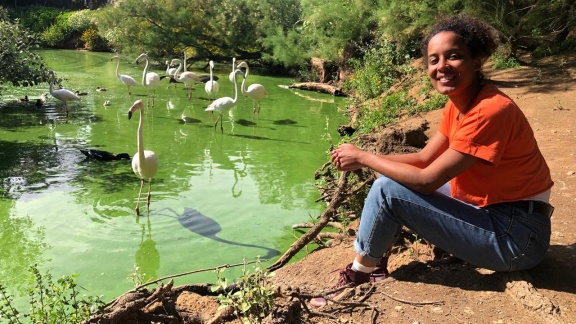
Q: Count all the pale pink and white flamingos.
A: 11